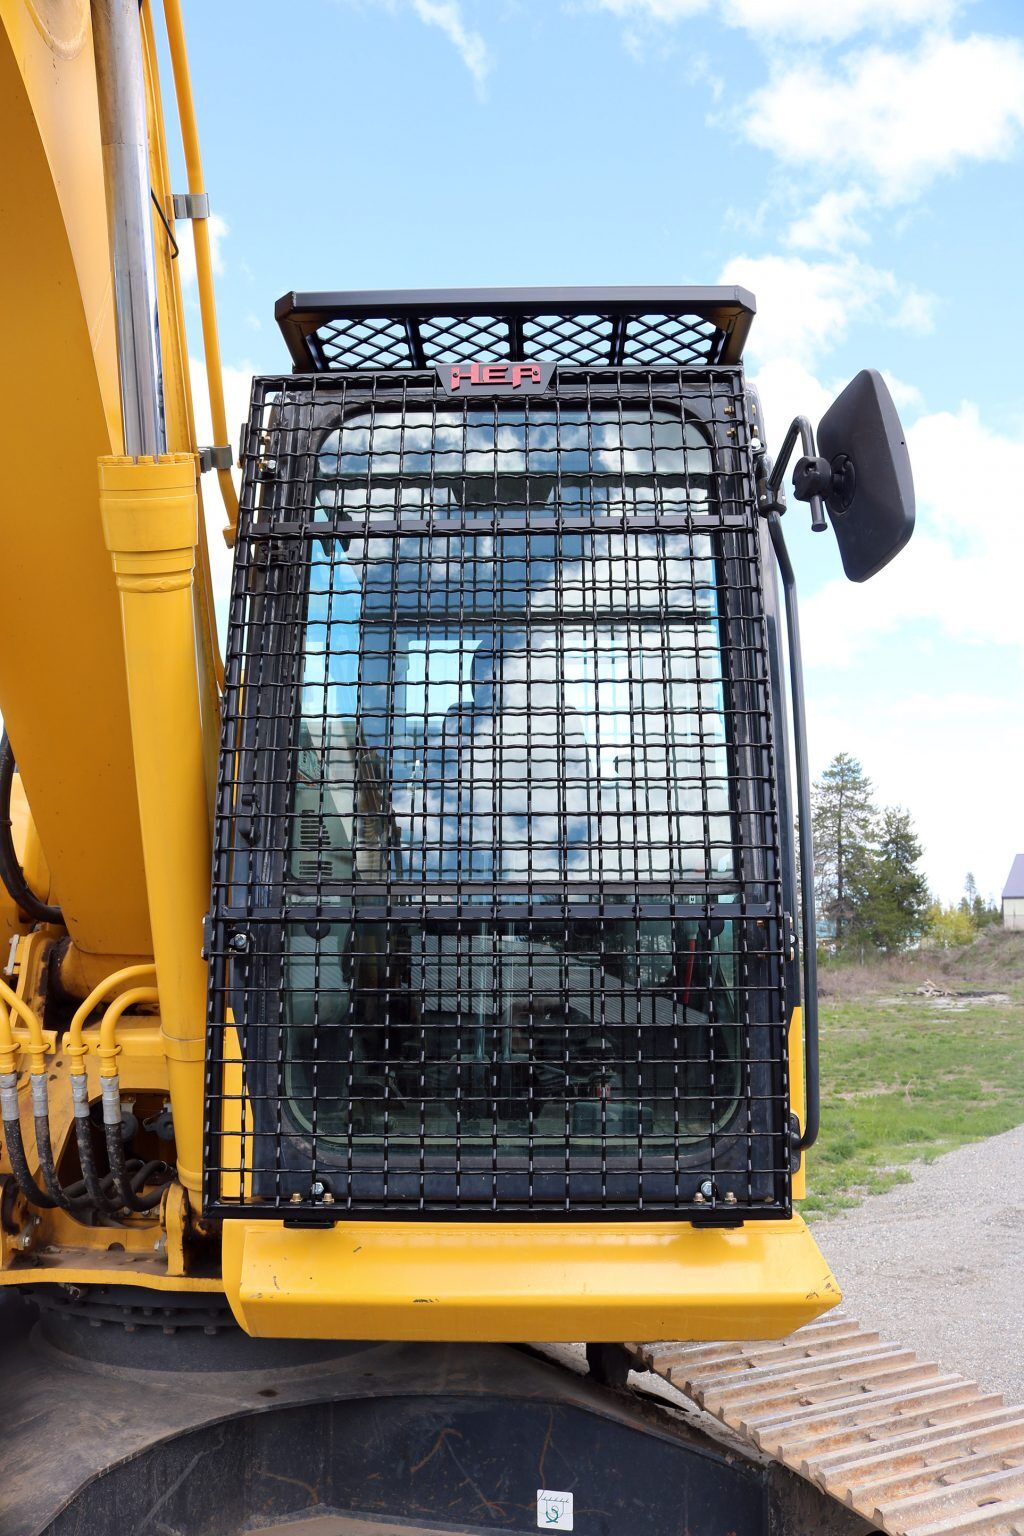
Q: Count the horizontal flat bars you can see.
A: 2